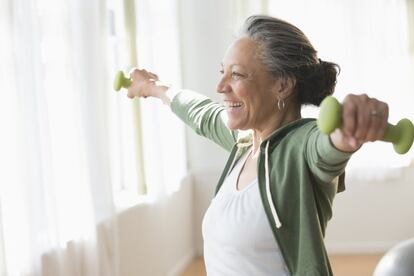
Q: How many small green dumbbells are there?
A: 2